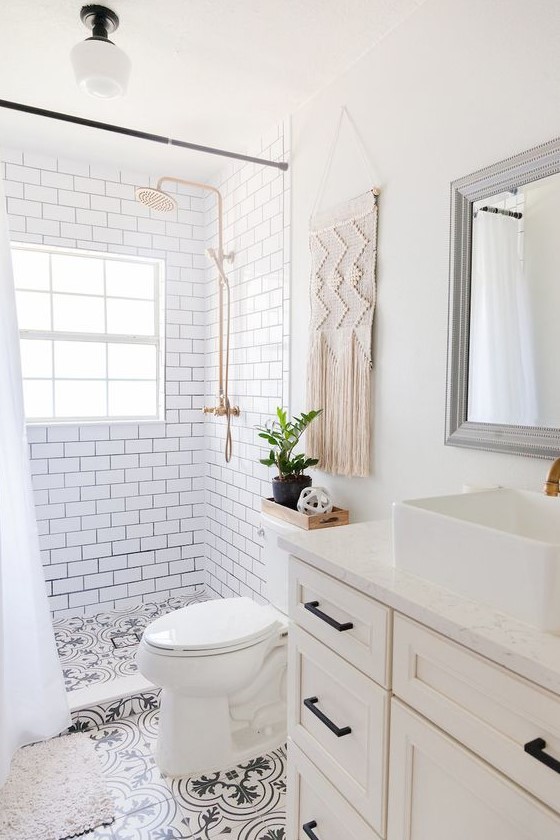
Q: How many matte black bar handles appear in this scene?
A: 4